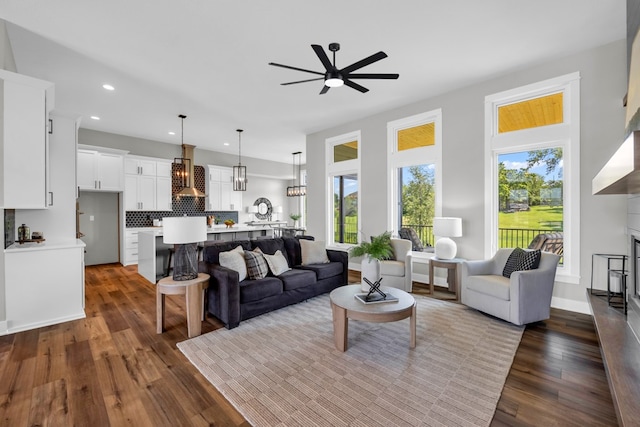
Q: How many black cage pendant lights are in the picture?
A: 3